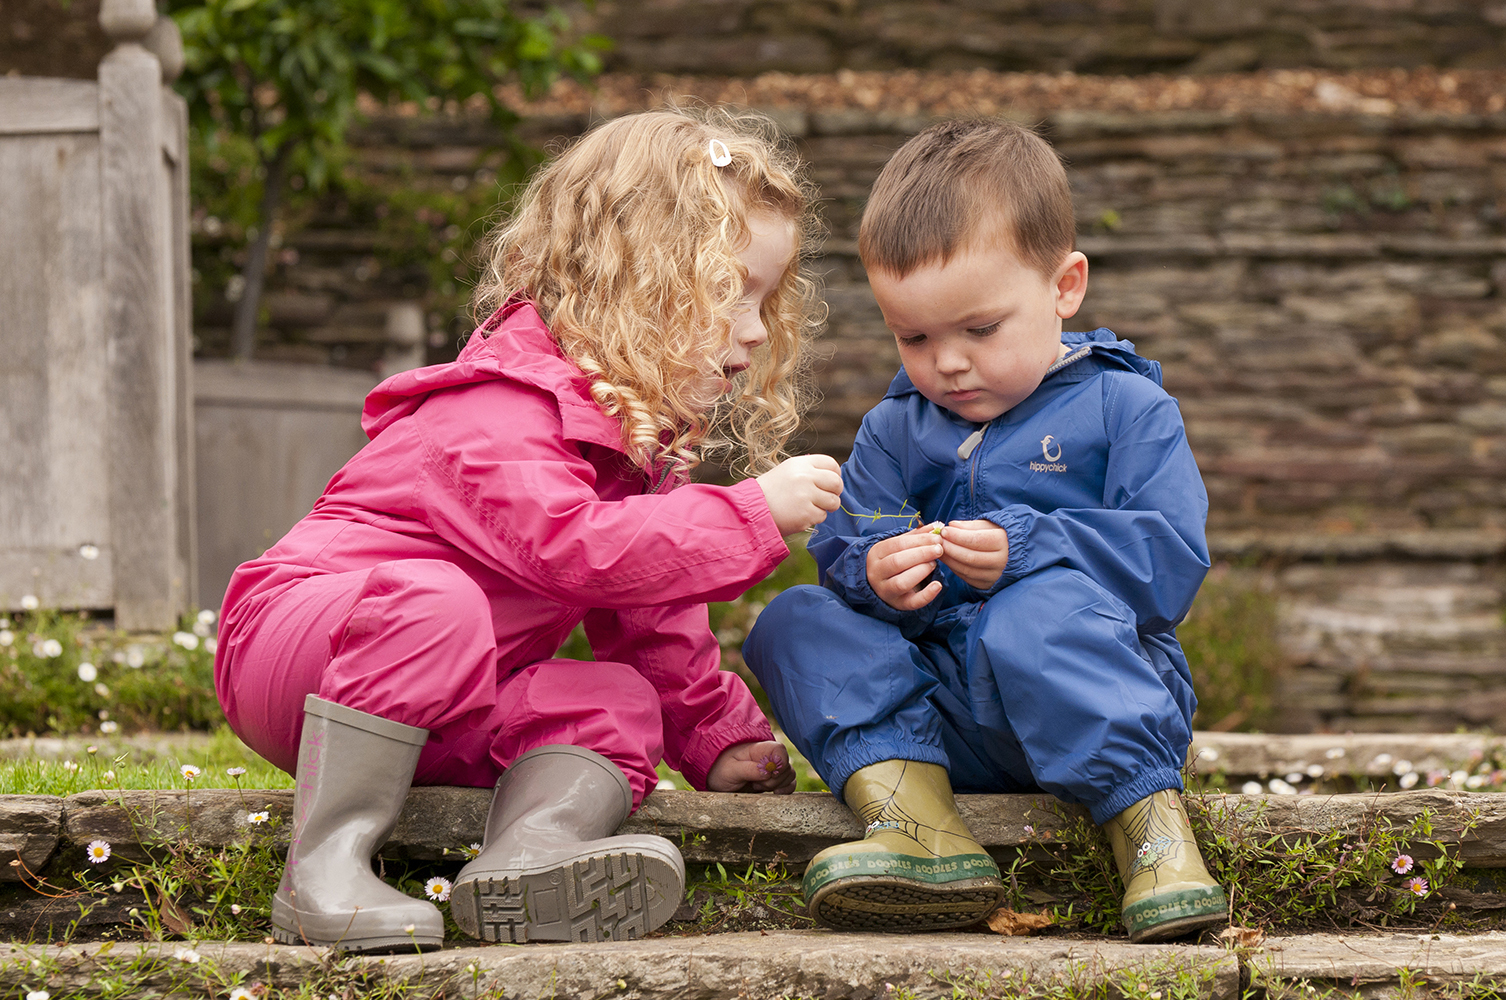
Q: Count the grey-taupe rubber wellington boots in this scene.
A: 2